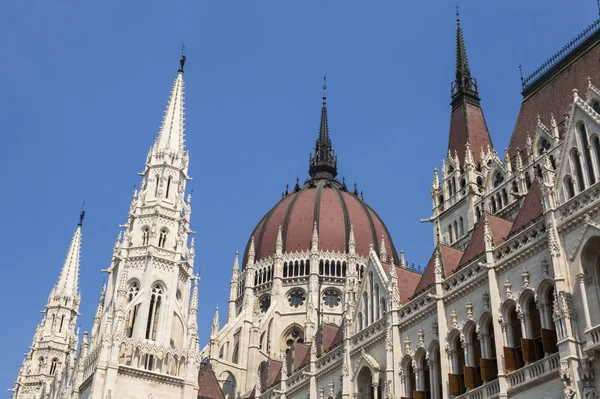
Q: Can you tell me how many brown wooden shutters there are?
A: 8